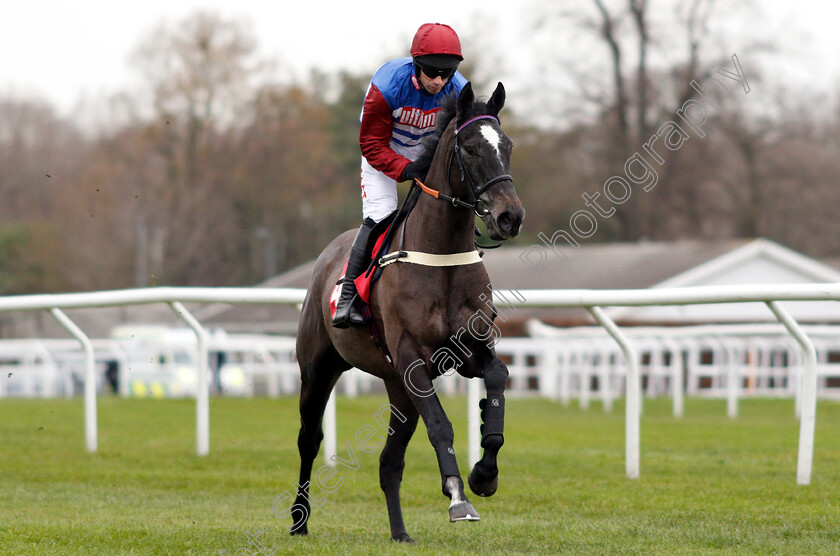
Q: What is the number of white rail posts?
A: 6